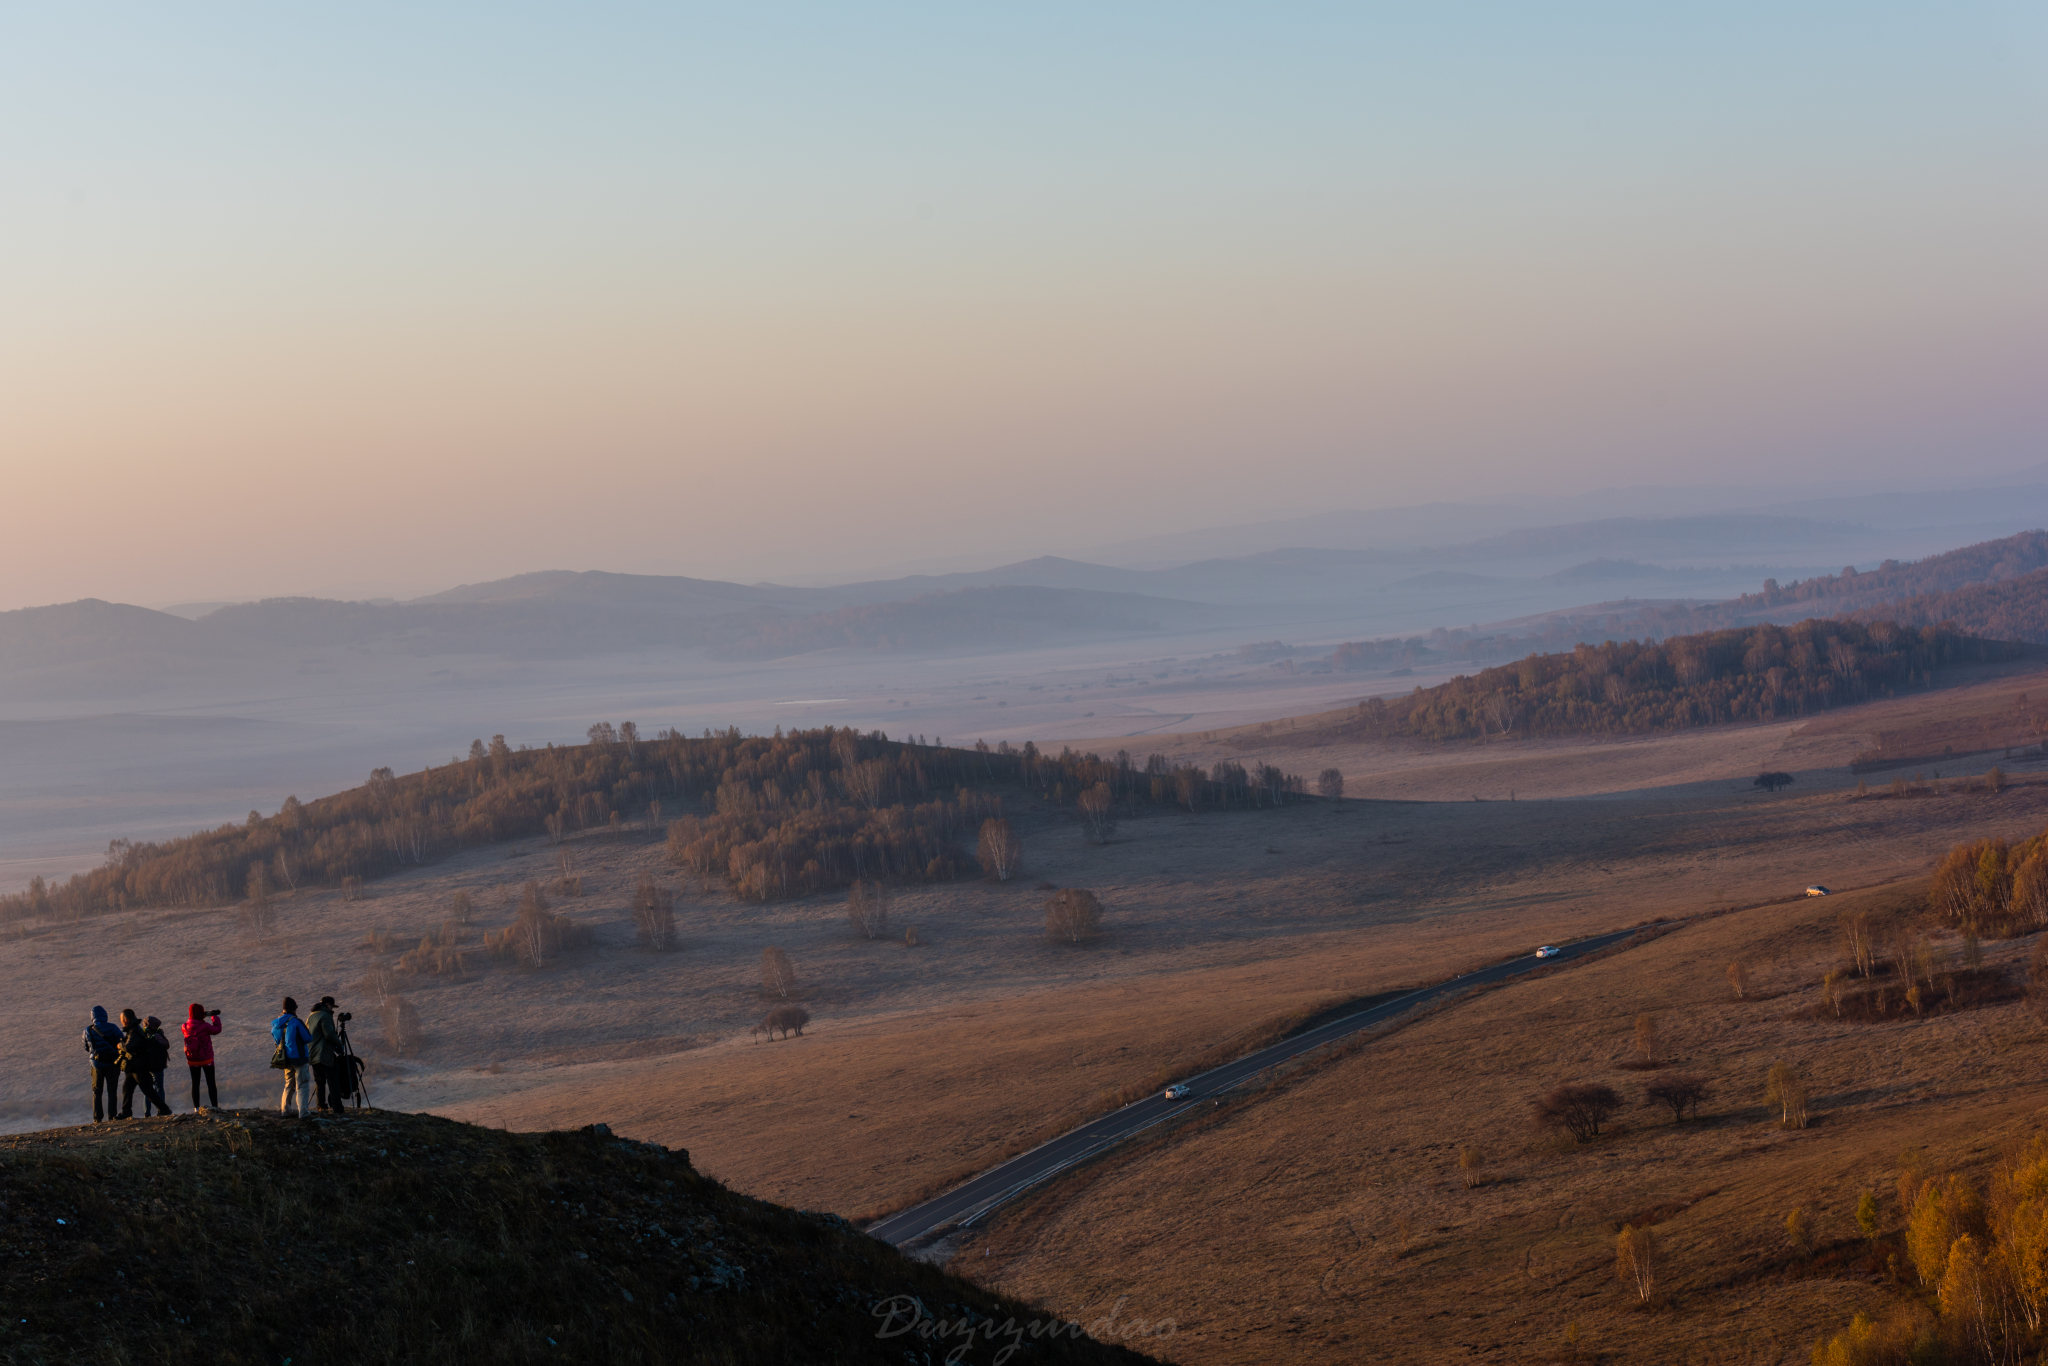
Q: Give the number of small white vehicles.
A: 3